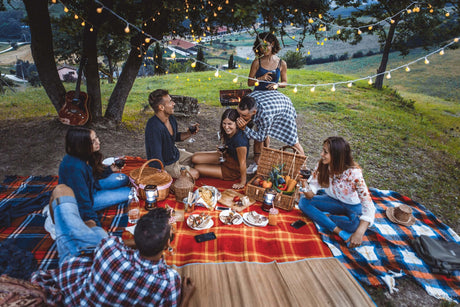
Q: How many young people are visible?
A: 7